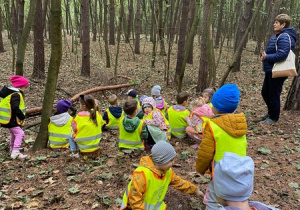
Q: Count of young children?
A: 15